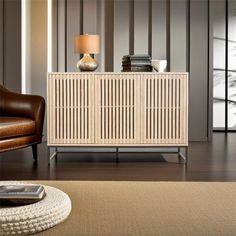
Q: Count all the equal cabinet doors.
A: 3